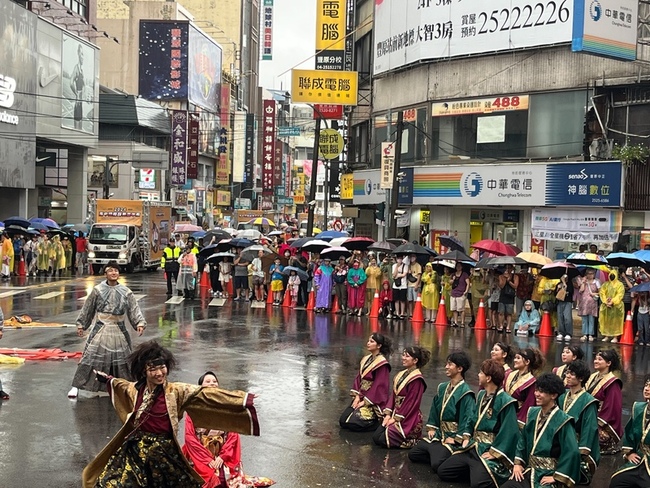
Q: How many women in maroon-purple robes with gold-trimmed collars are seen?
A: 6